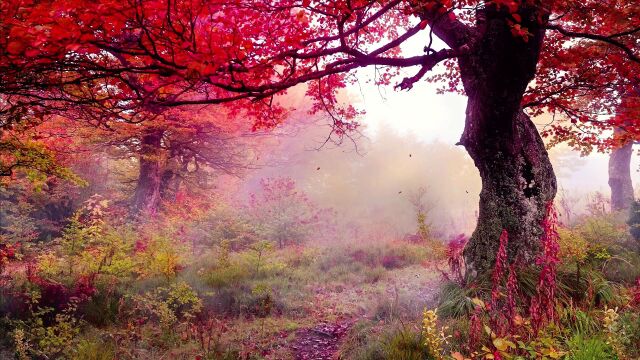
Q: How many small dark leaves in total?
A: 4